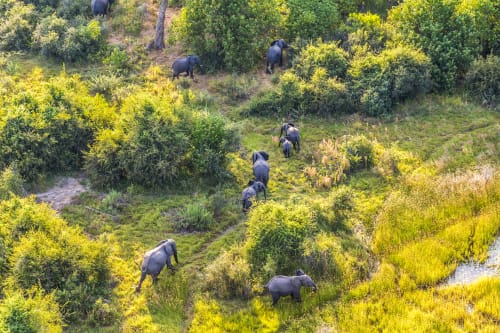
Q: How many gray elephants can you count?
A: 9